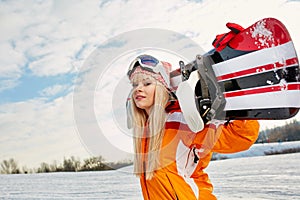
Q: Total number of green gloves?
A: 0